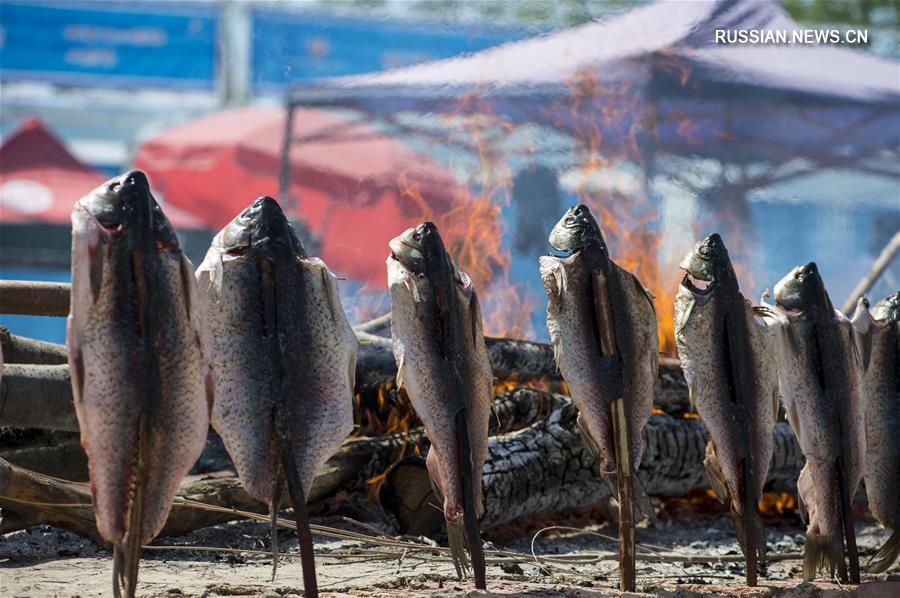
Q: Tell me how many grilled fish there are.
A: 7